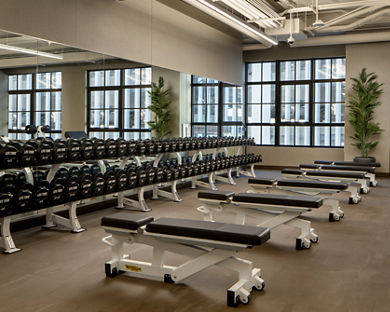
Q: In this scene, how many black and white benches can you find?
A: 6